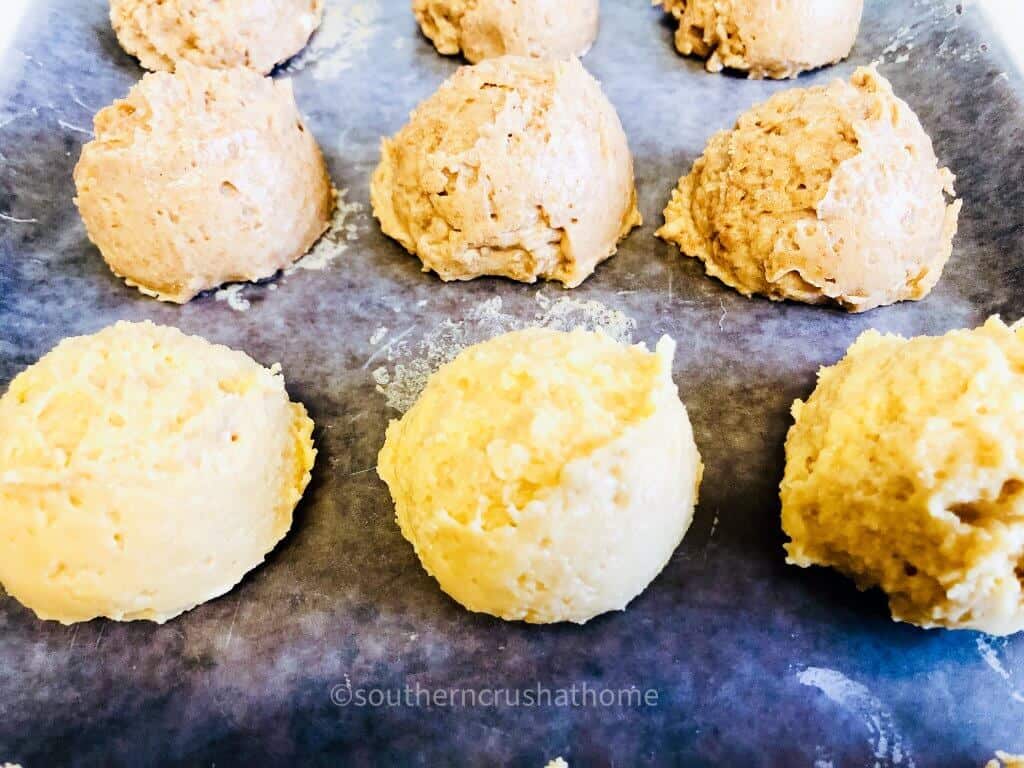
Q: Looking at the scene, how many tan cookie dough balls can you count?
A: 6